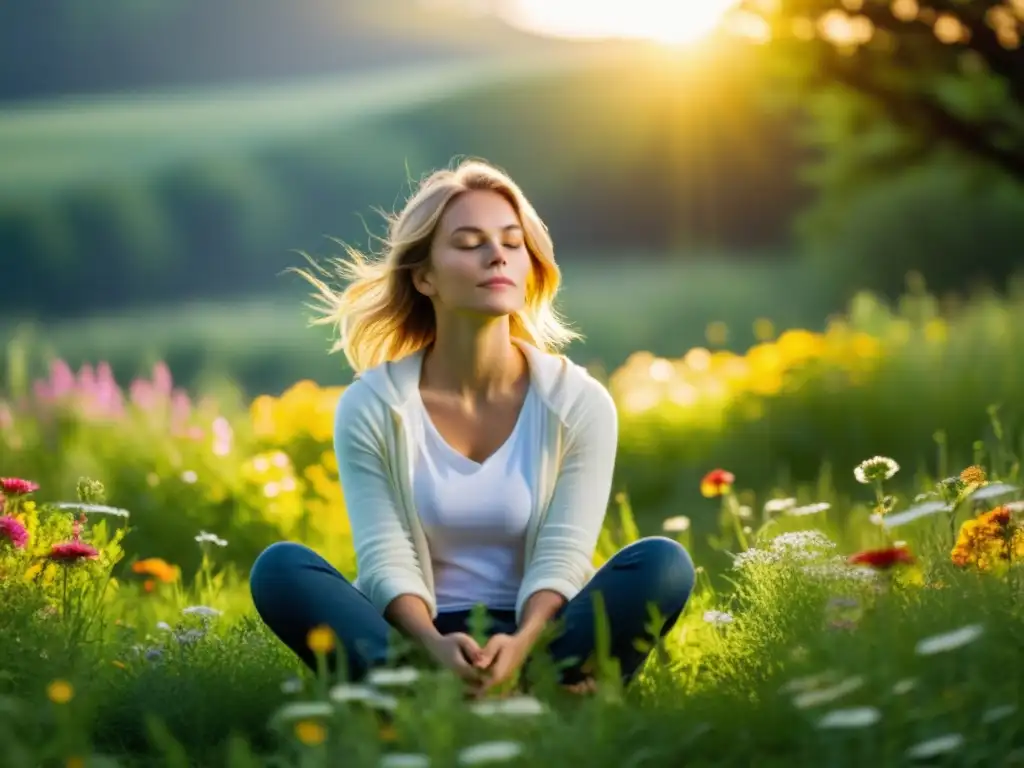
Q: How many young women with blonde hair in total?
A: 1